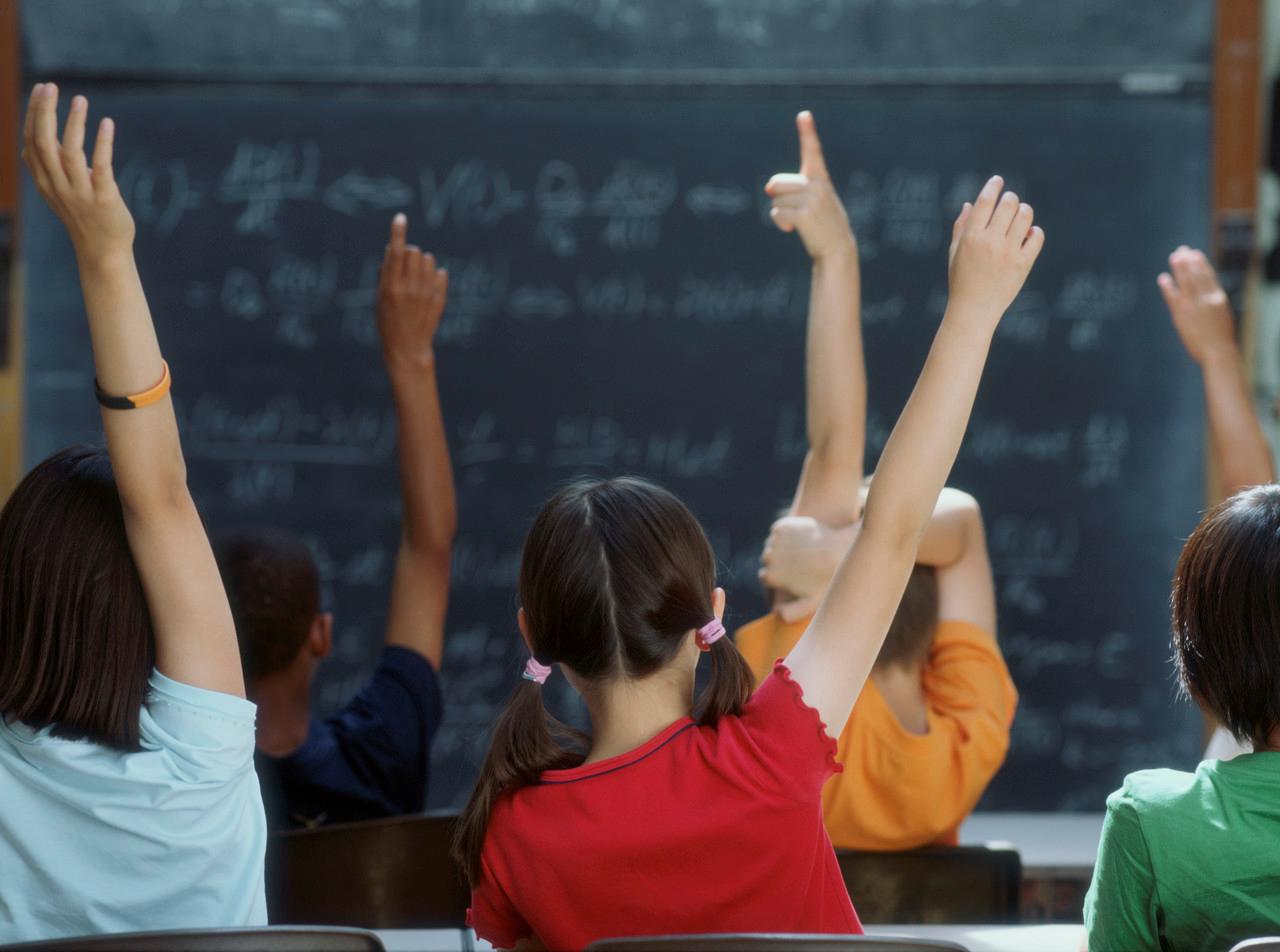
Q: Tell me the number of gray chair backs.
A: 3